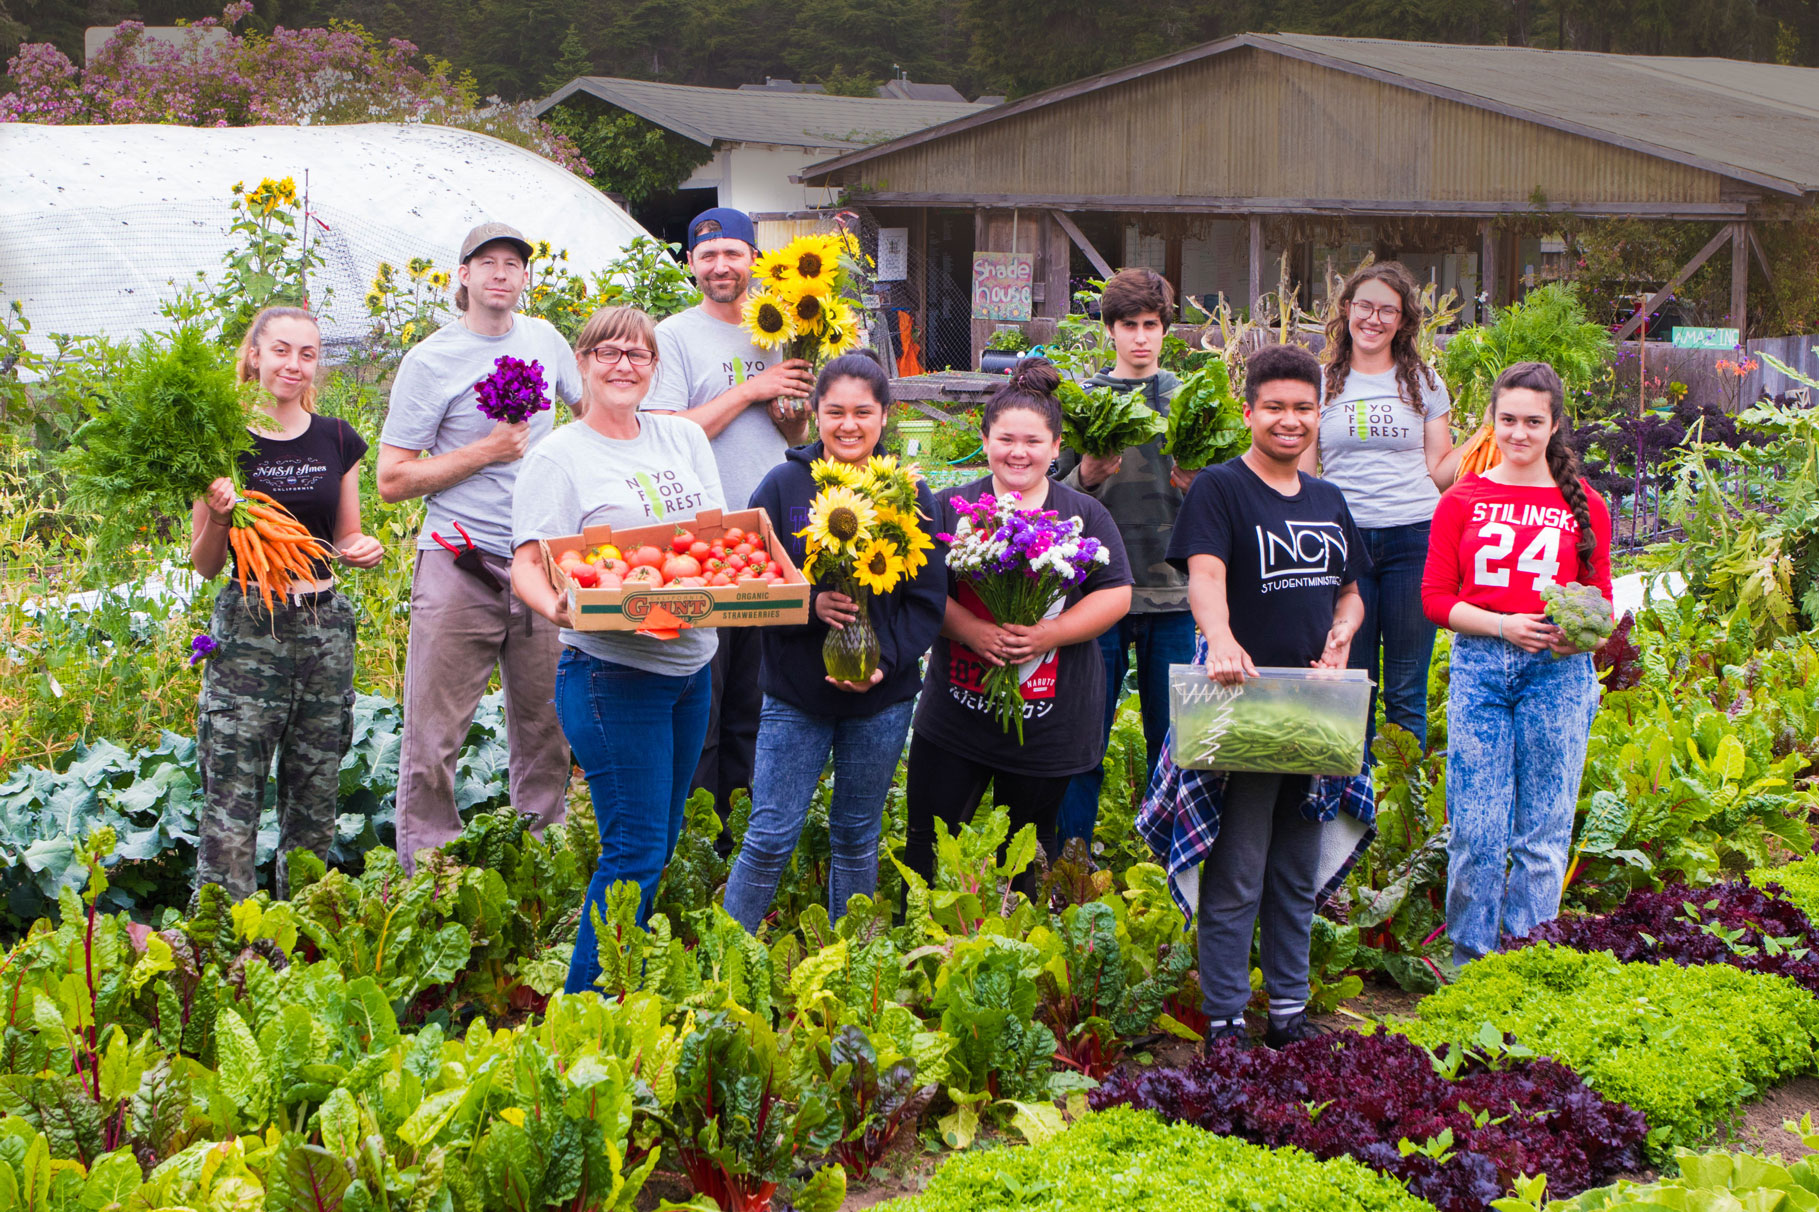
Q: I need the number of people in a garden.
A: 10